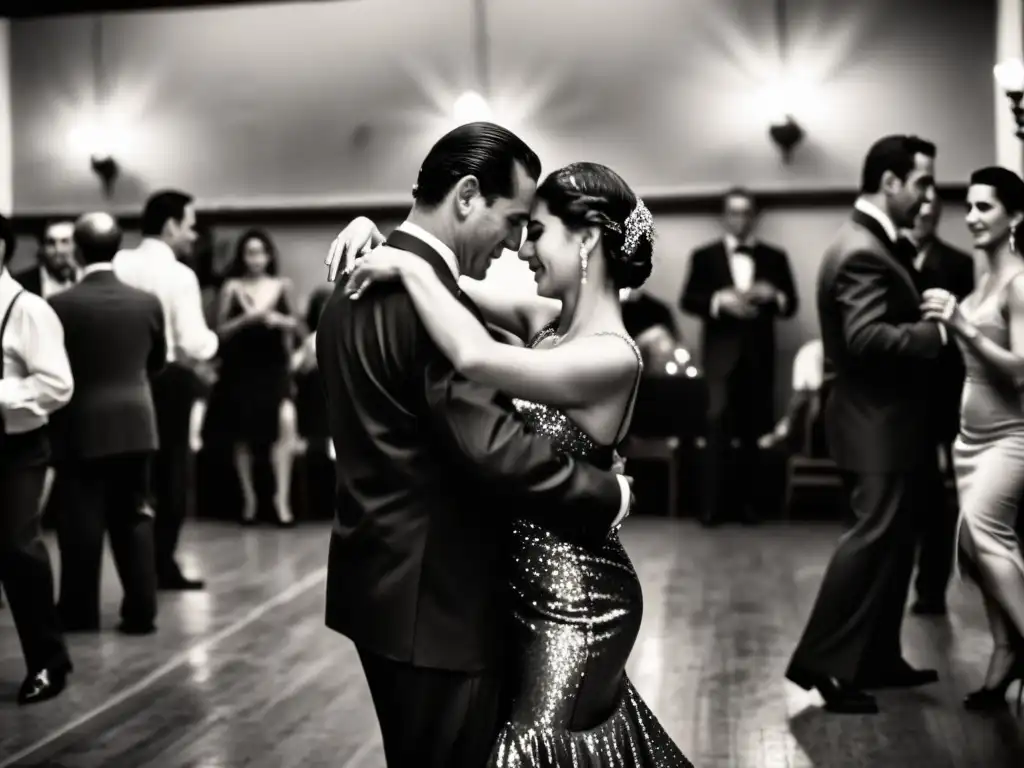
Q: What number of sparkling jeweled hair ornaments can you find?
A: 1